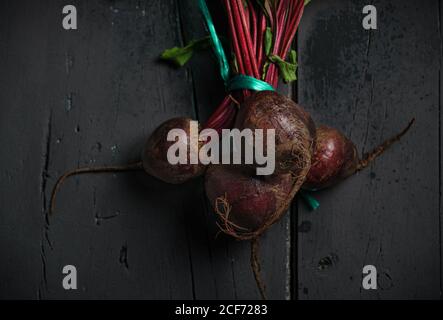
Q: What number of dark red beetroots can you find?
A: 4